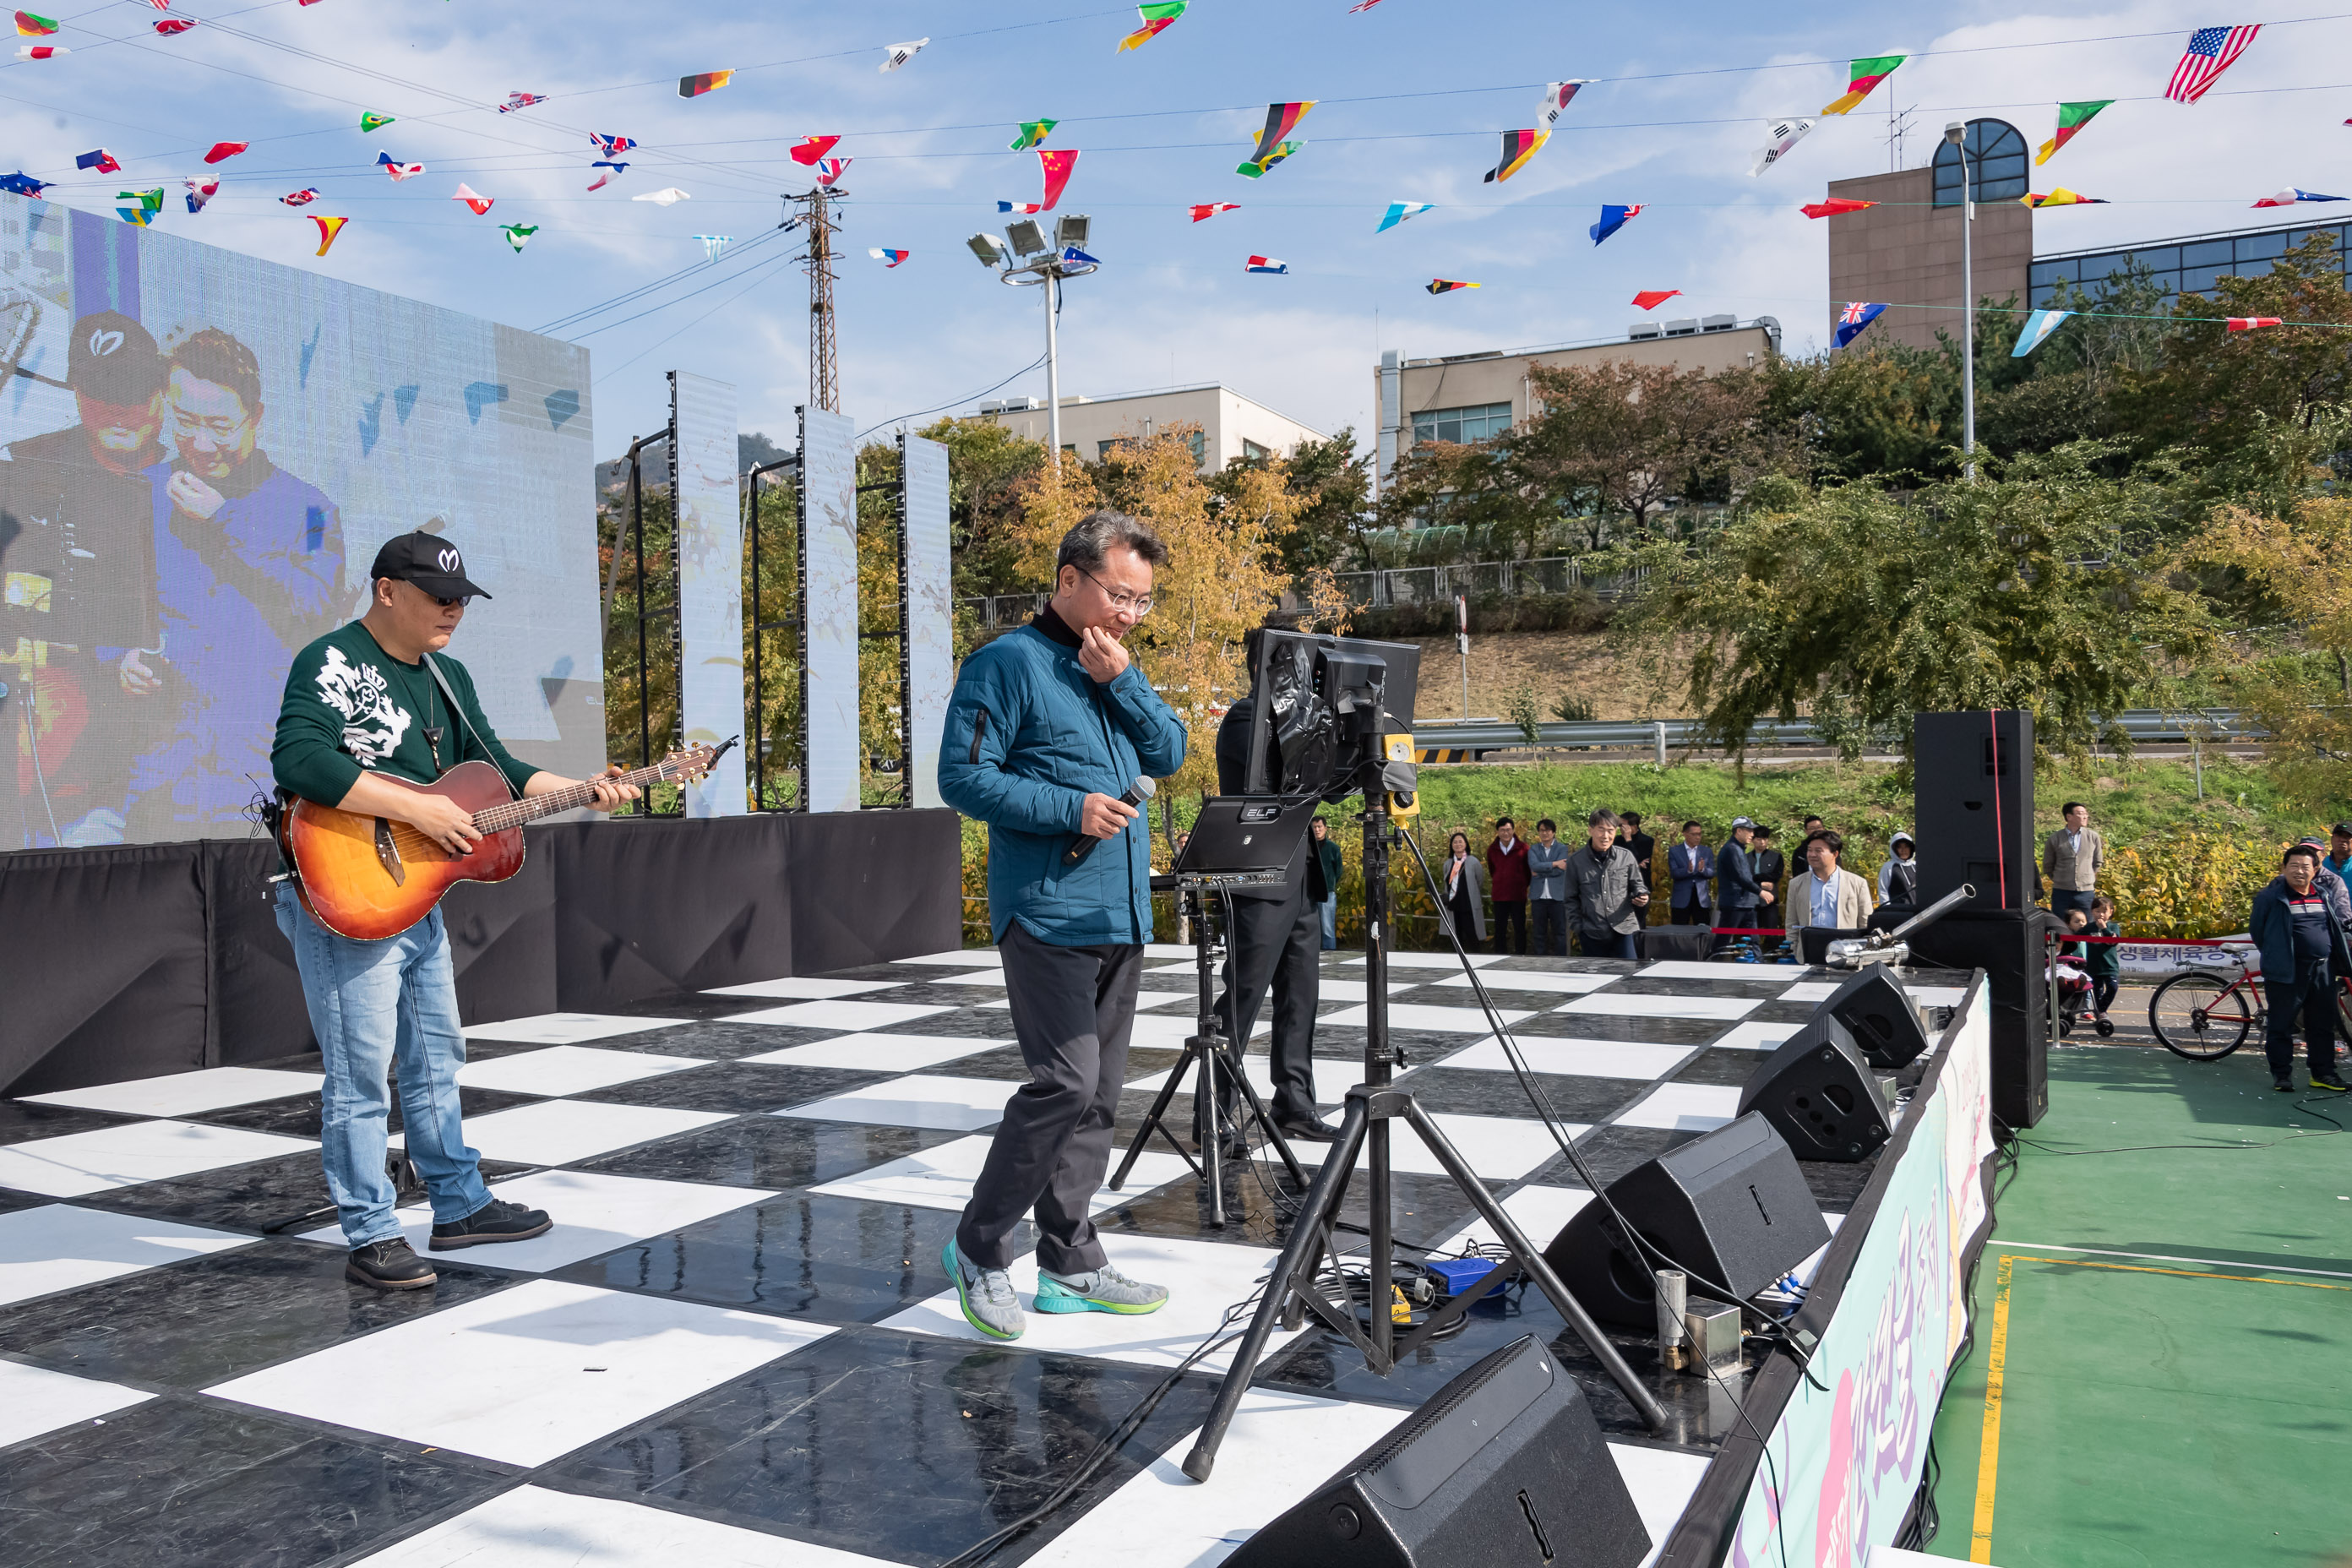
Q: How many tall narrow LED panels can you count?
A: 3